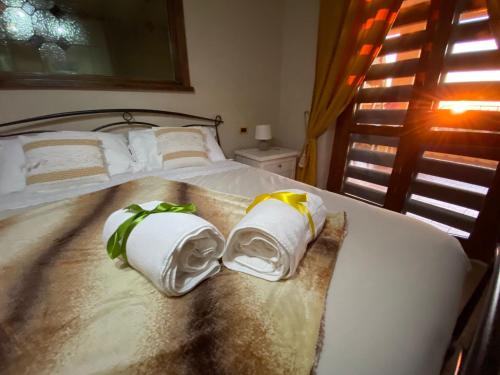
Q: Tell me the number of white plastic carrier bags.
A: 0